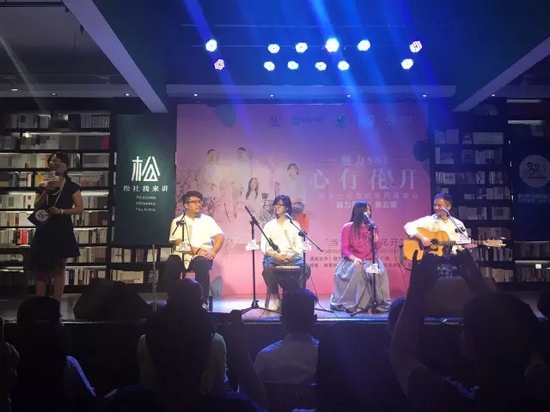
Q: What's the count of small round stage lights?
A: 12